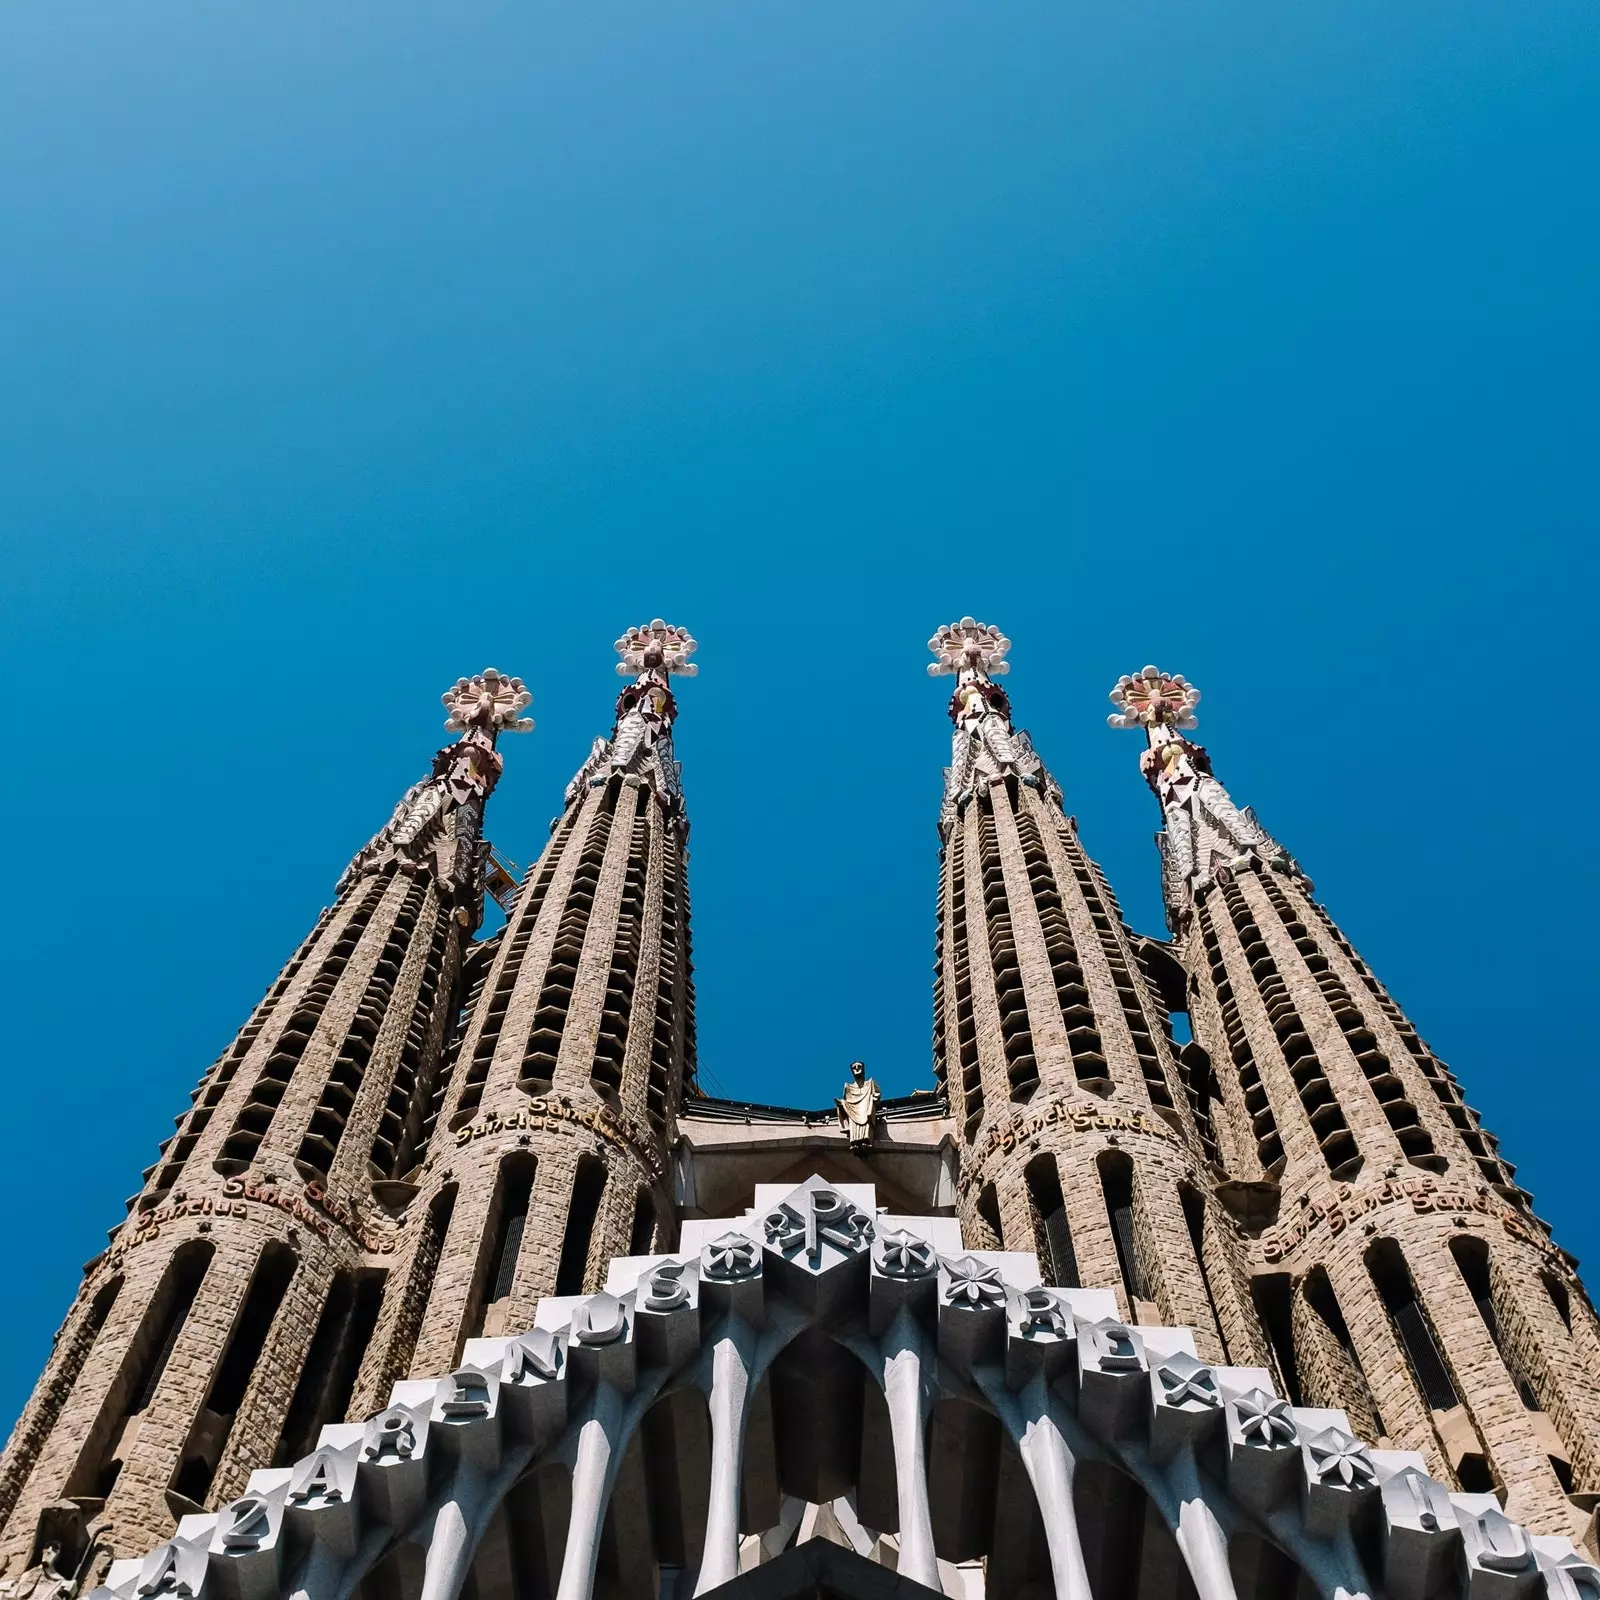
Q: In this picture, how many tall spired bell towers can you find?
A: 4